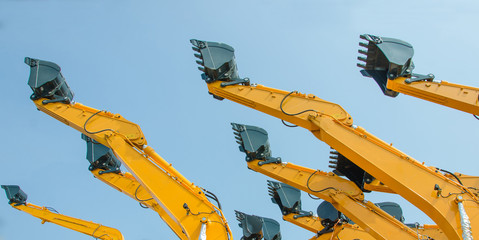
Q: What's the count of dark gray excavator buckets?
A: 12